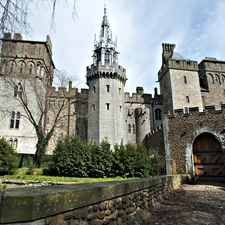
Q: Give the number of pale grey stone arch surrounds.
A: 1